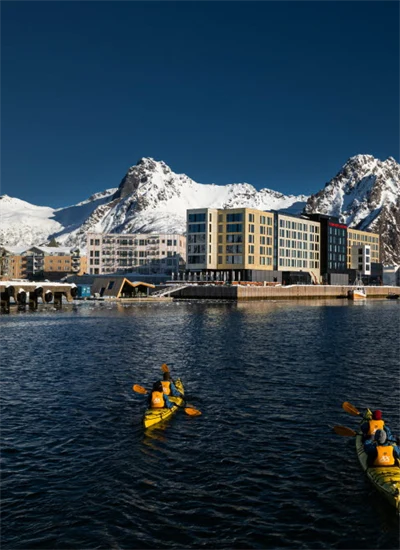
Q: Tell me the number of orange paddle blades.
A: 5